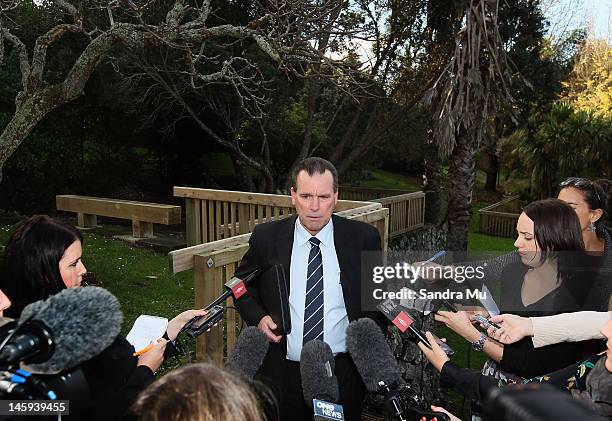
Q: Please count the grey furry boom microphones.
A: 4